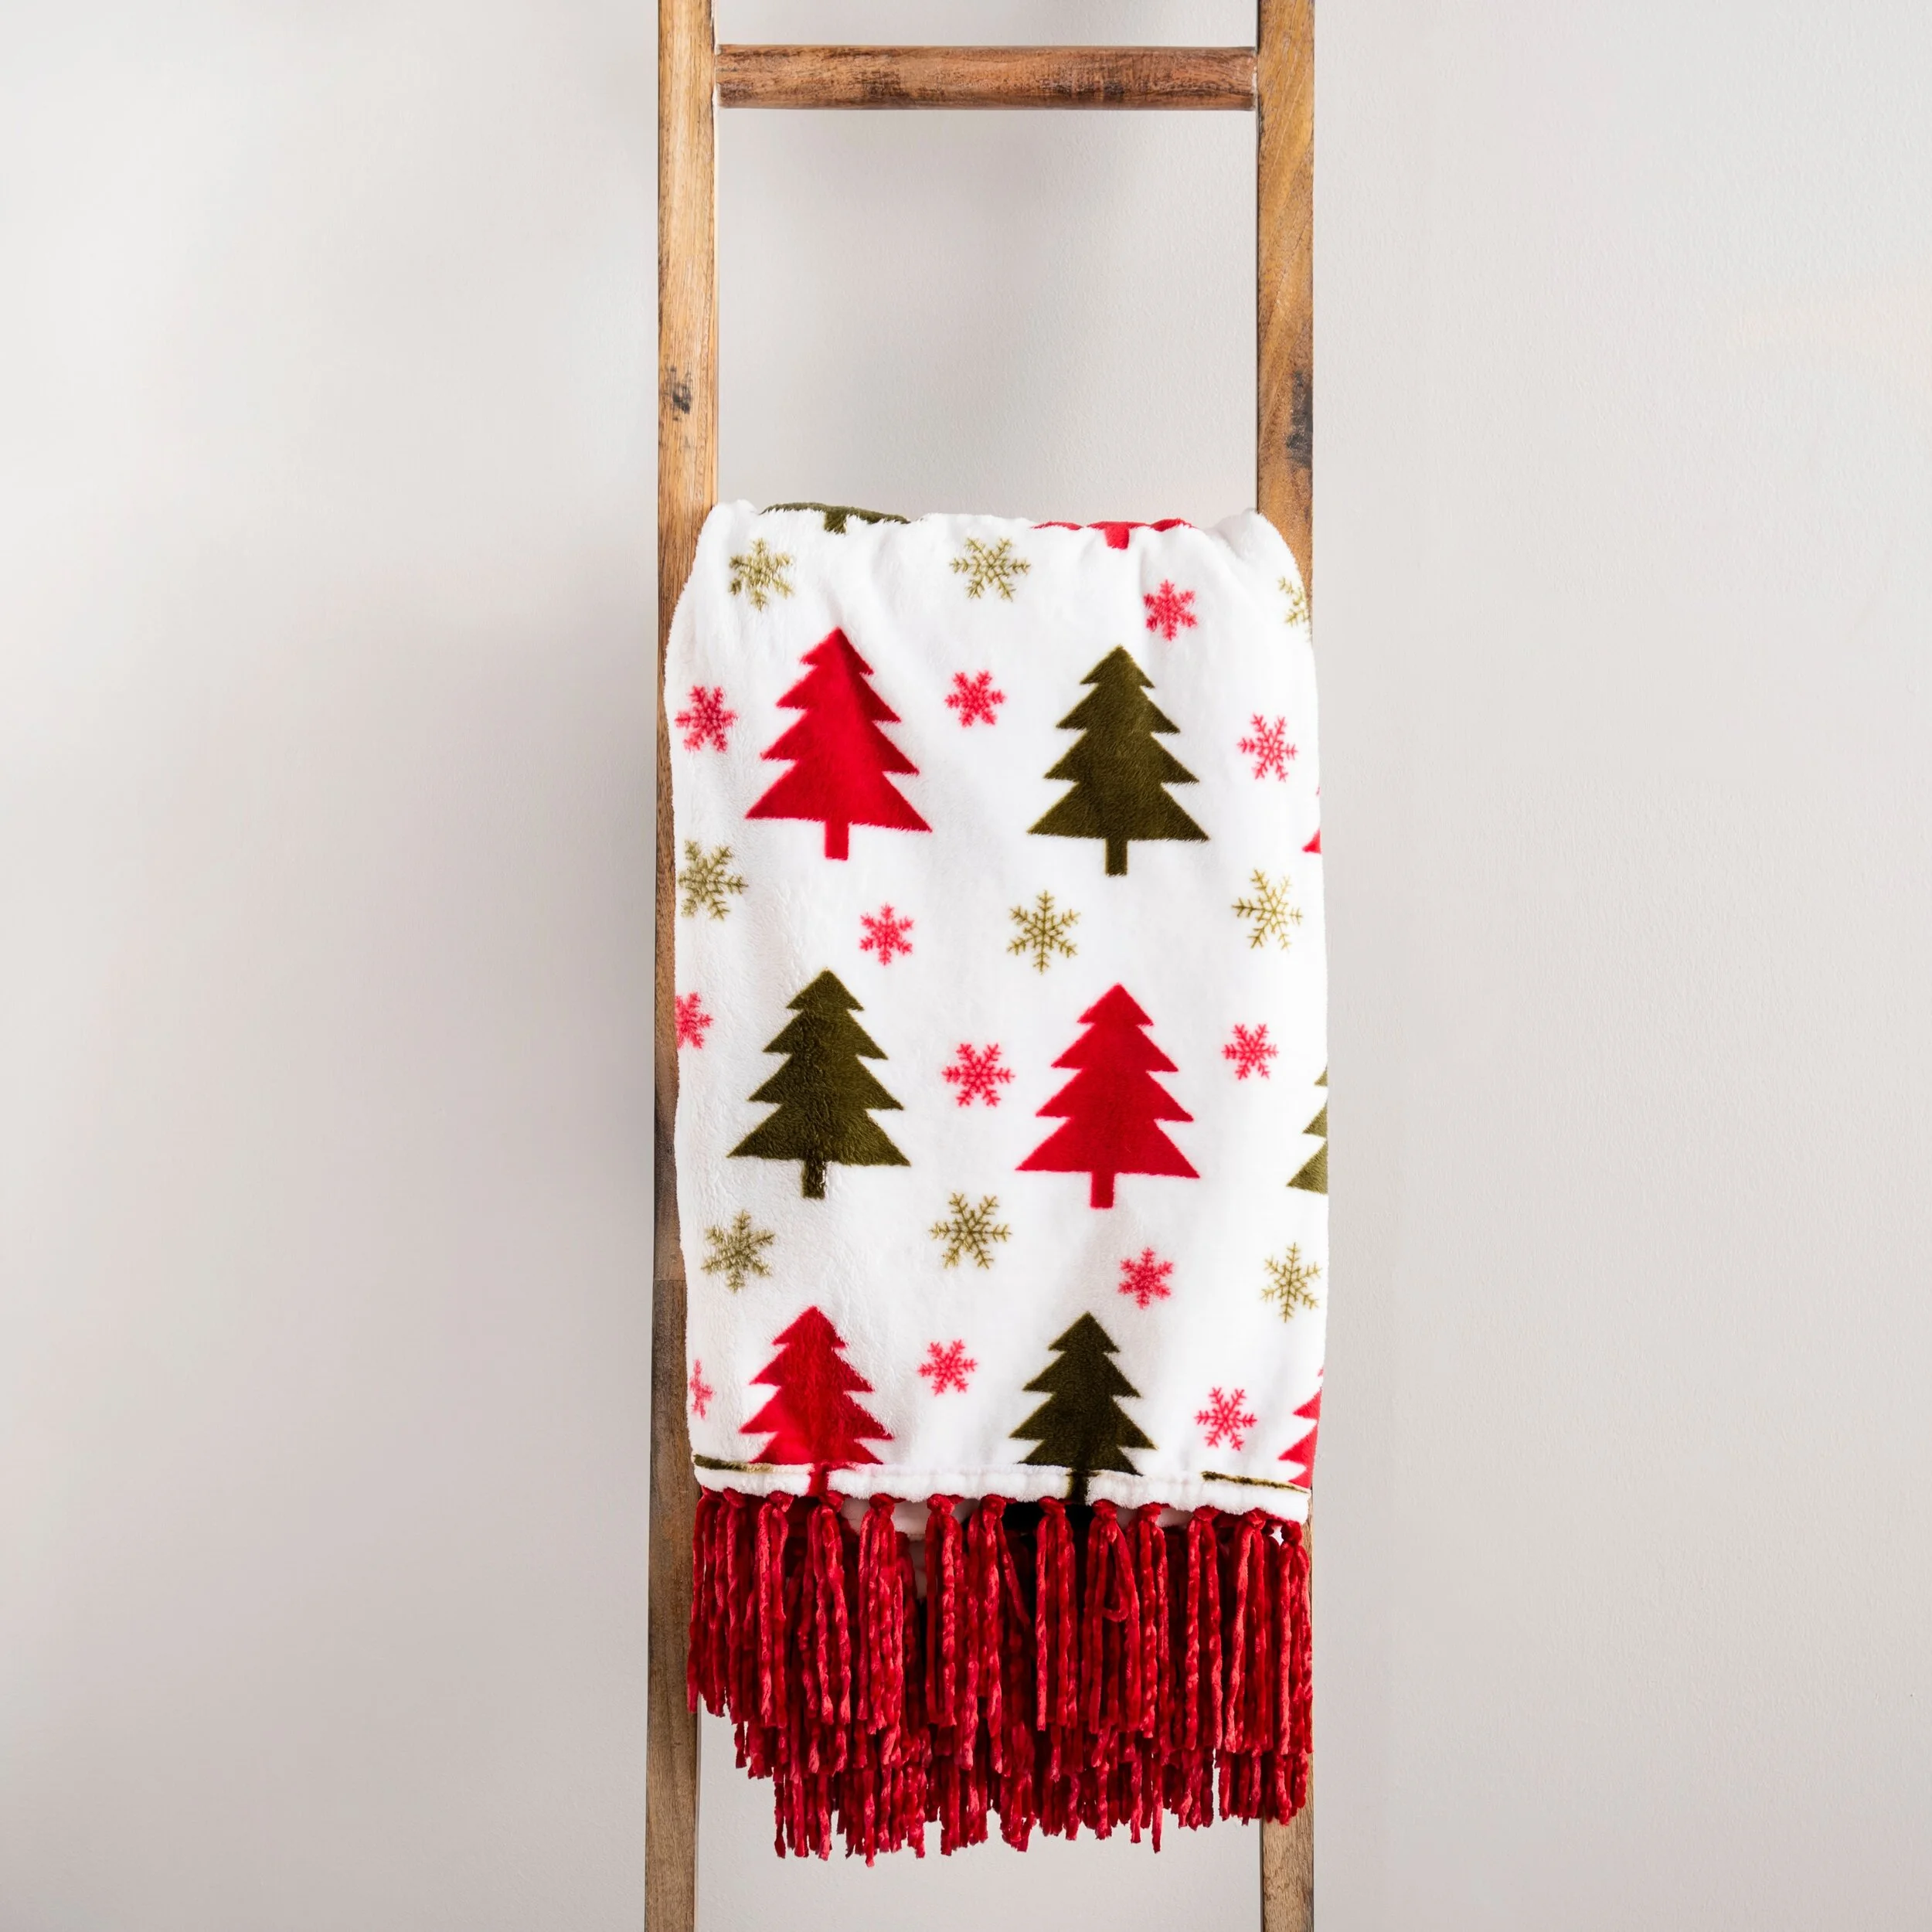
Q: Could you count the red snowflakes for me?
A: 12